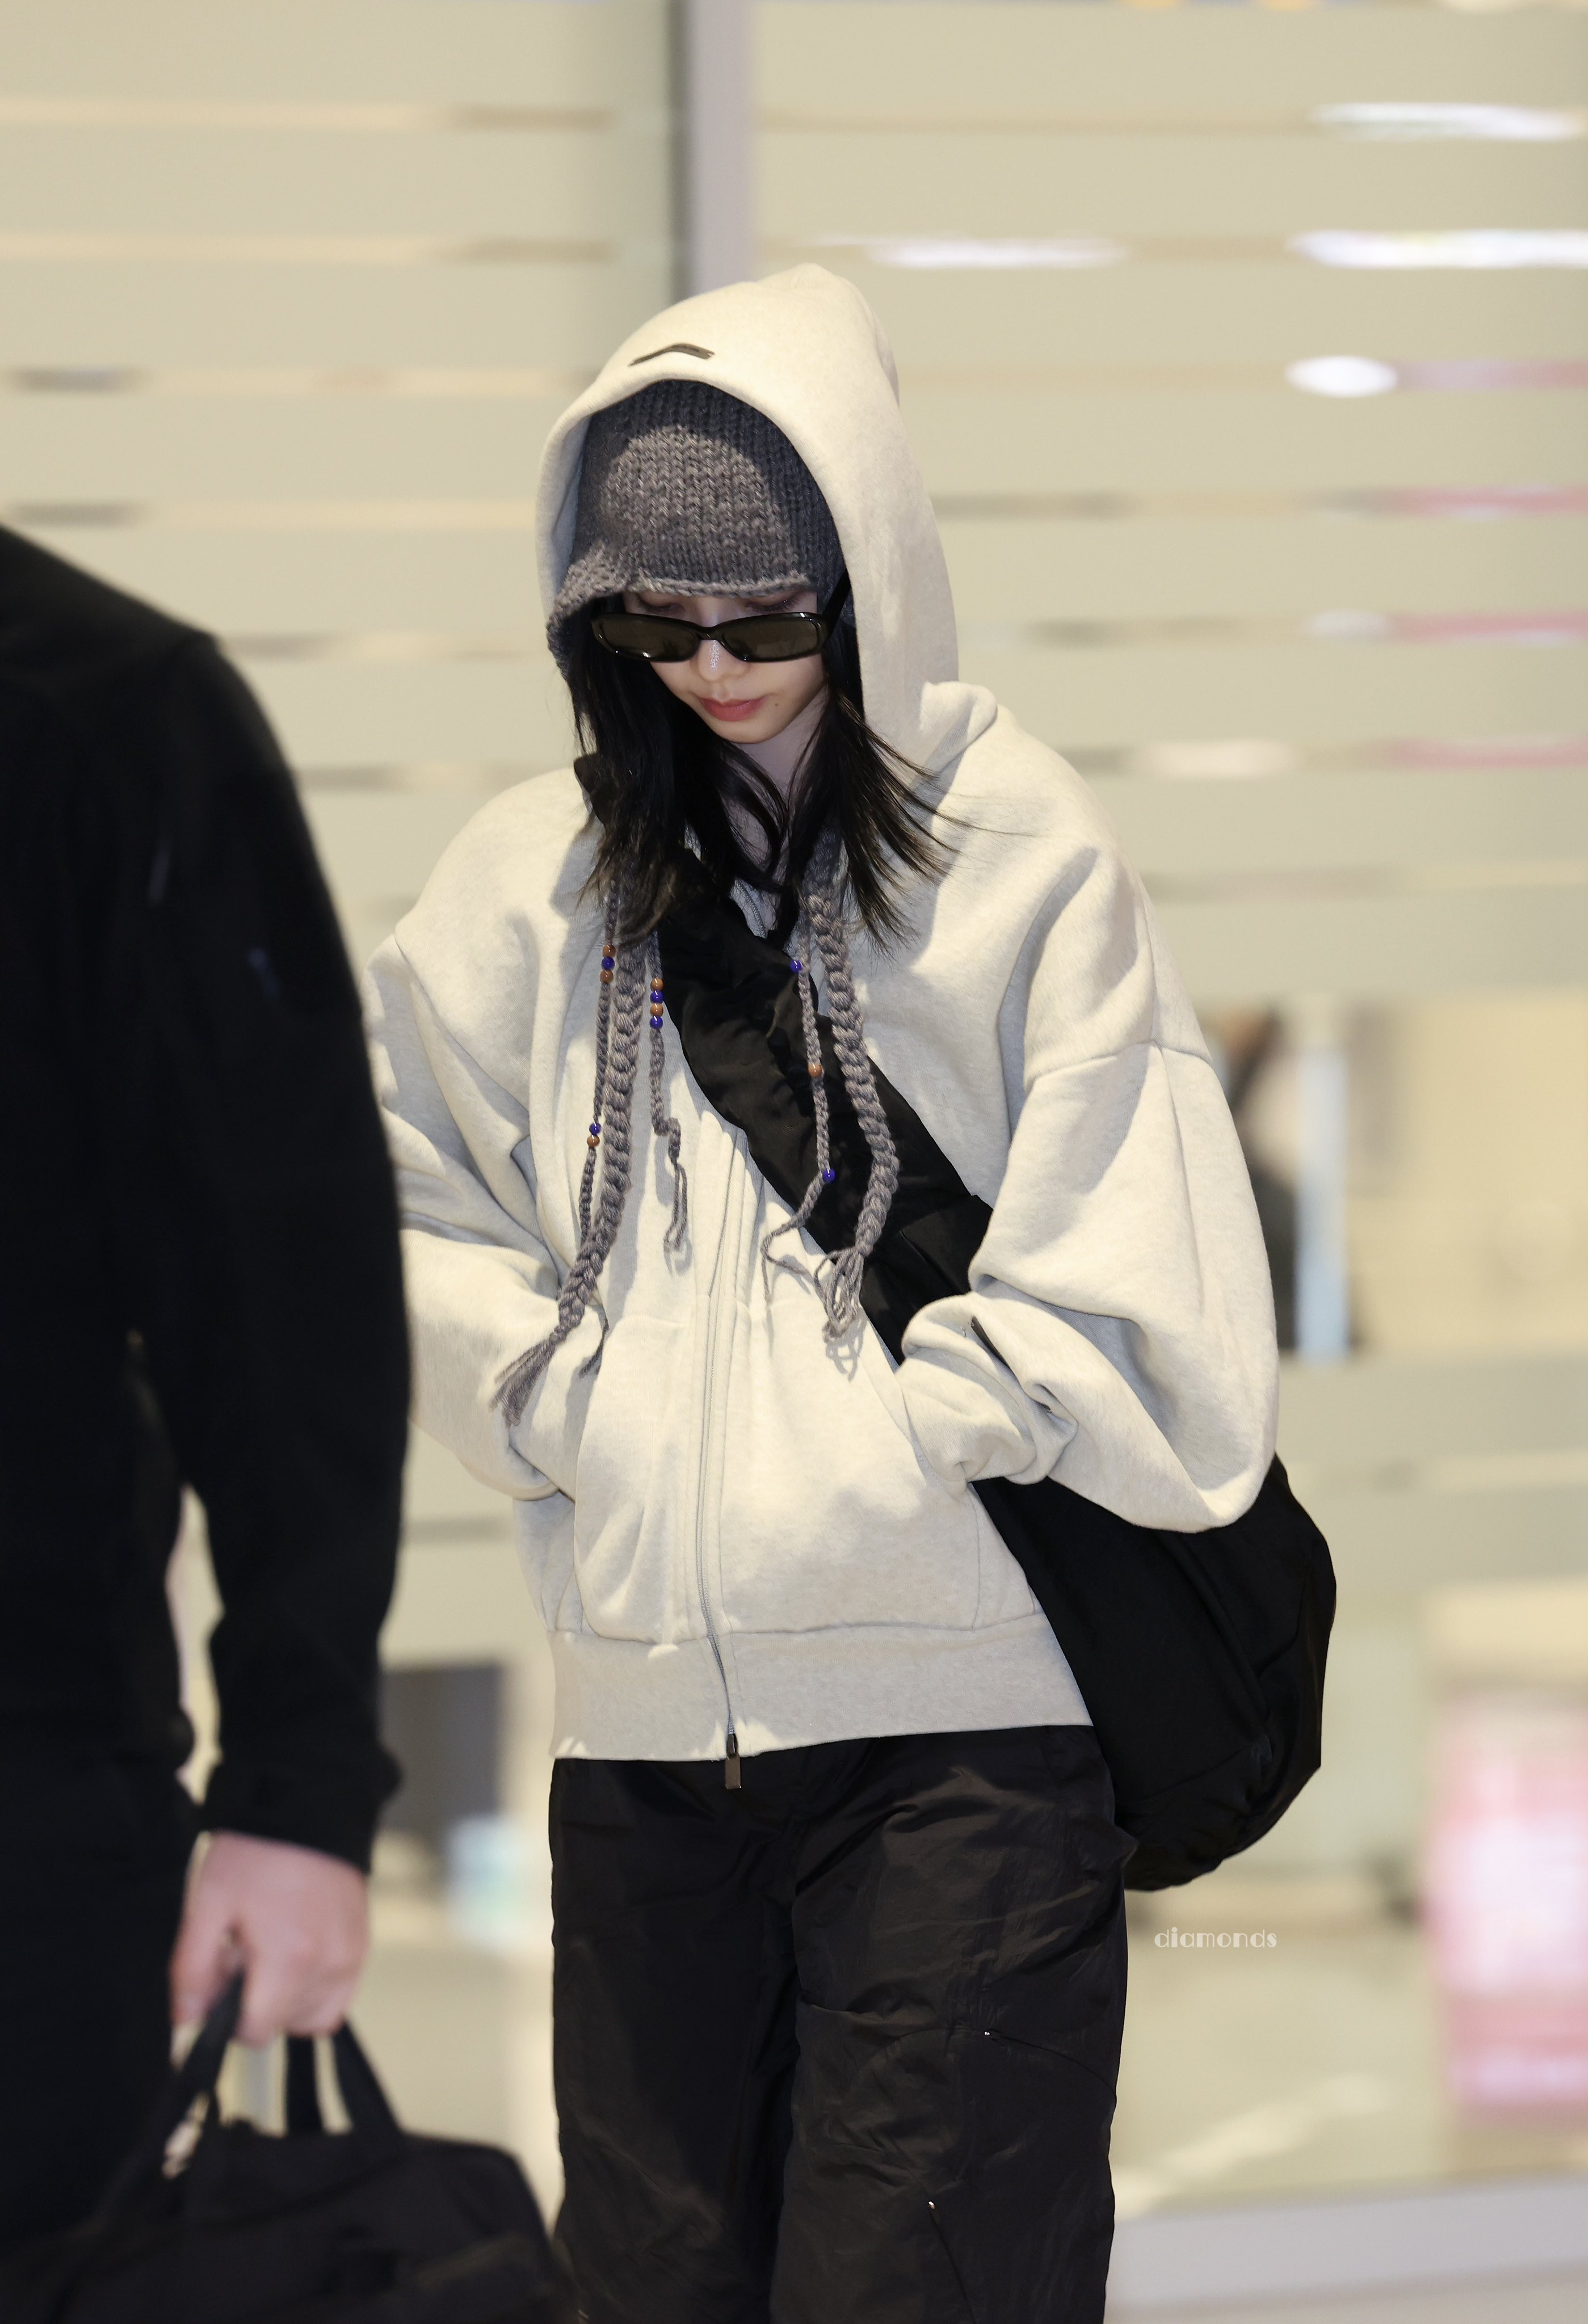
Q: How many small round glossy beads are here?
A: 12